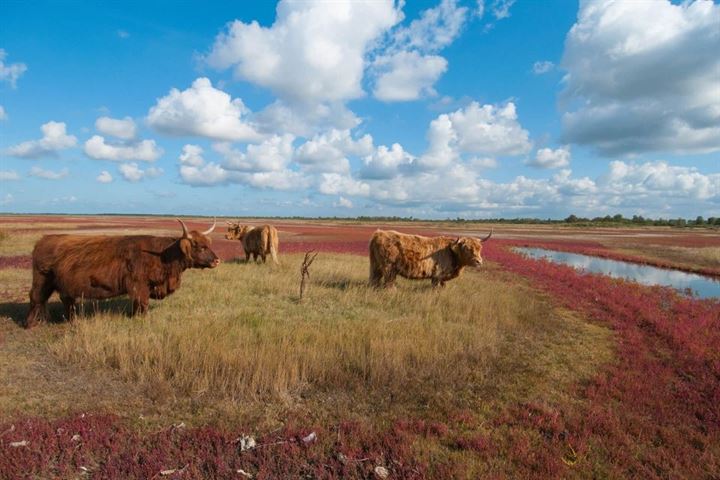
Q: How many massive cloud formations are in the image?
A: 2